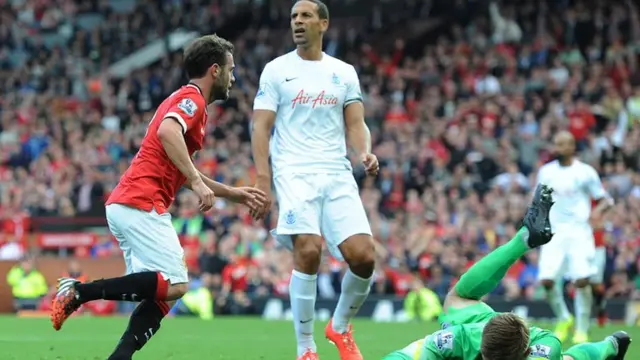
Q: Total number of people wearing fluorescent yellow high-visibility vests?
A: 3